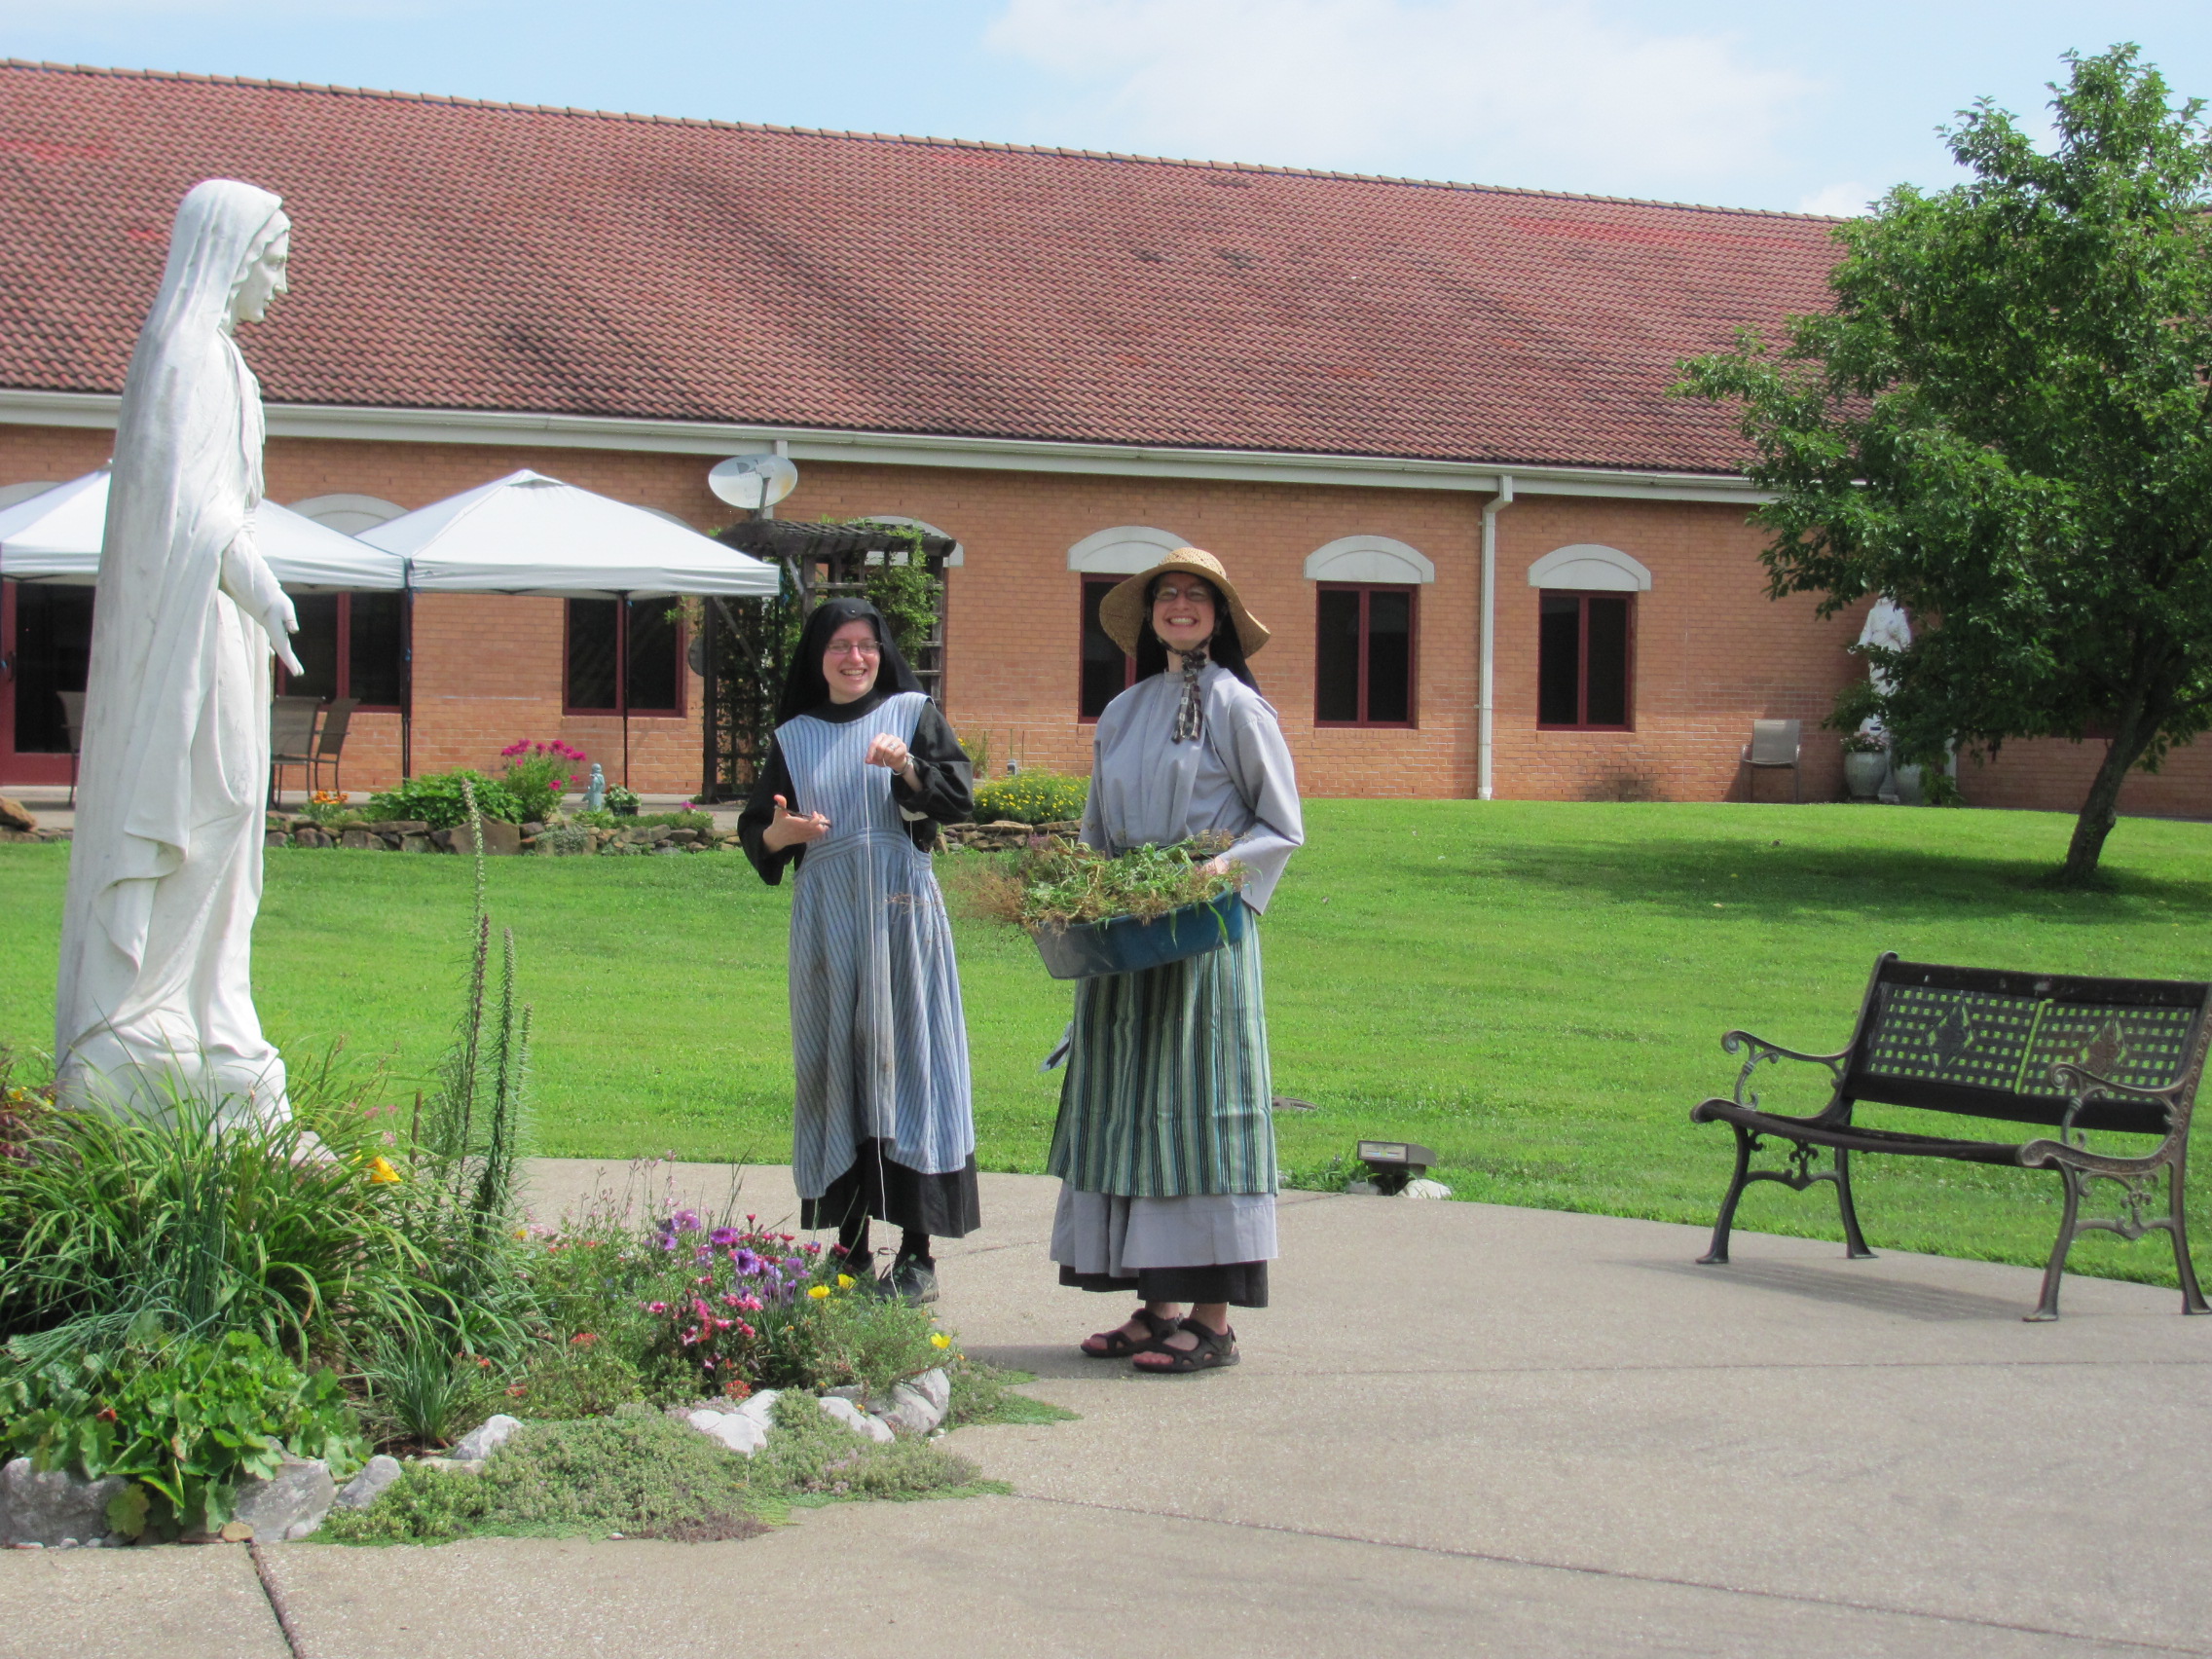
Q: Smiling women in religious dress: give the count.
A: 2